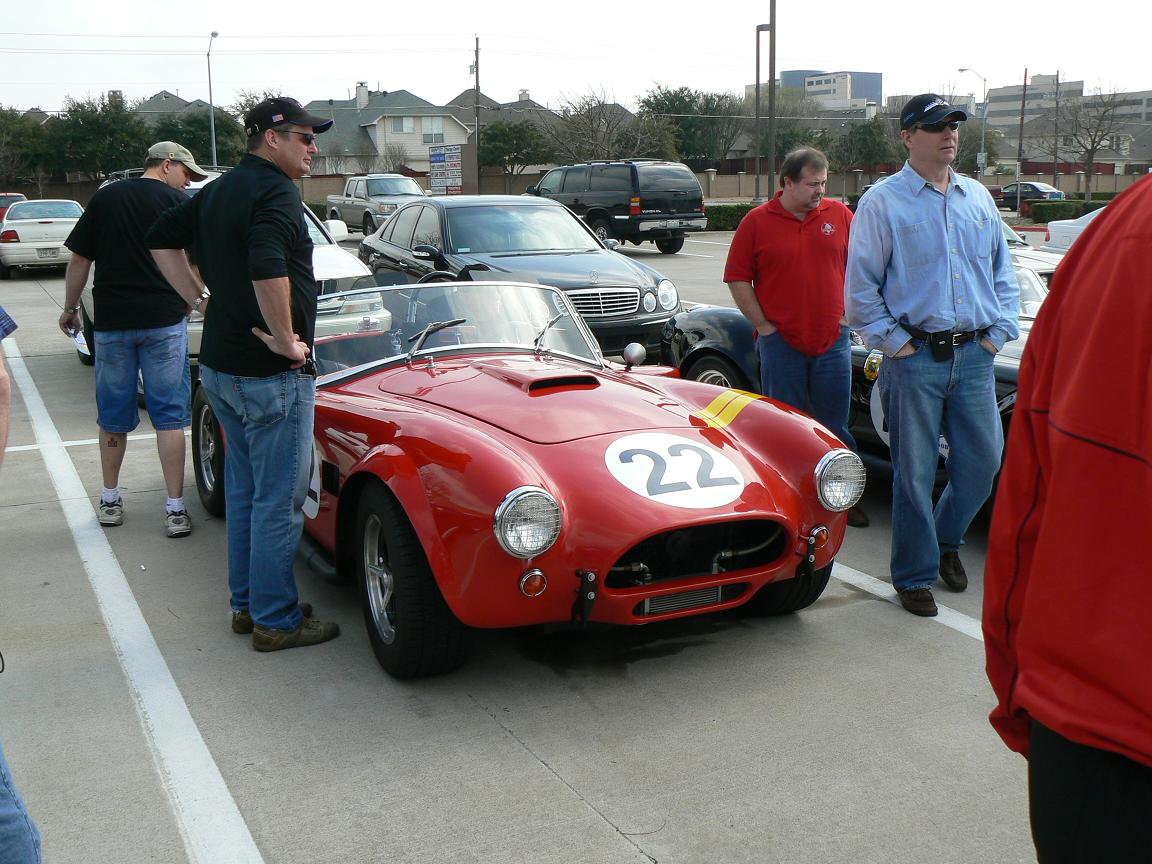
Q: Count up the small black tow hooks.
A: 2